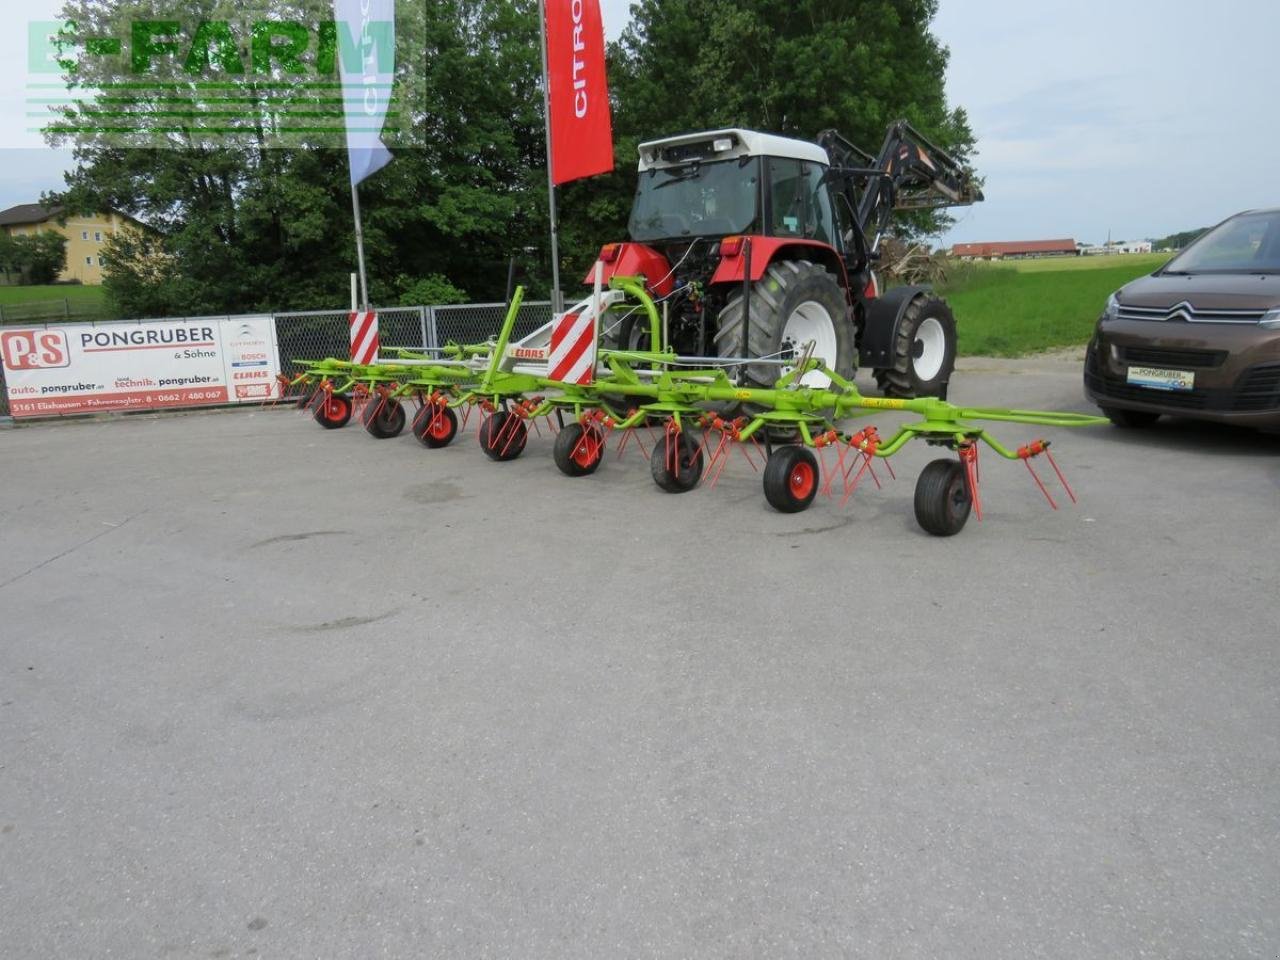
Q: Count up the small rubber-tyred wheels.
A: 8